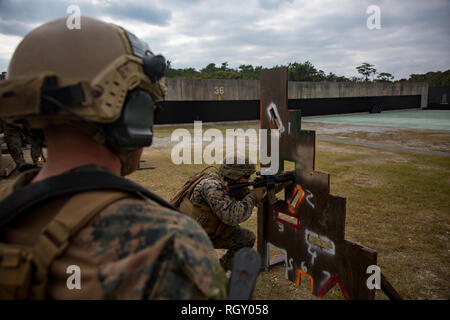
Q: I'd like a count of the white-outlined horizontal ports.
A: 1